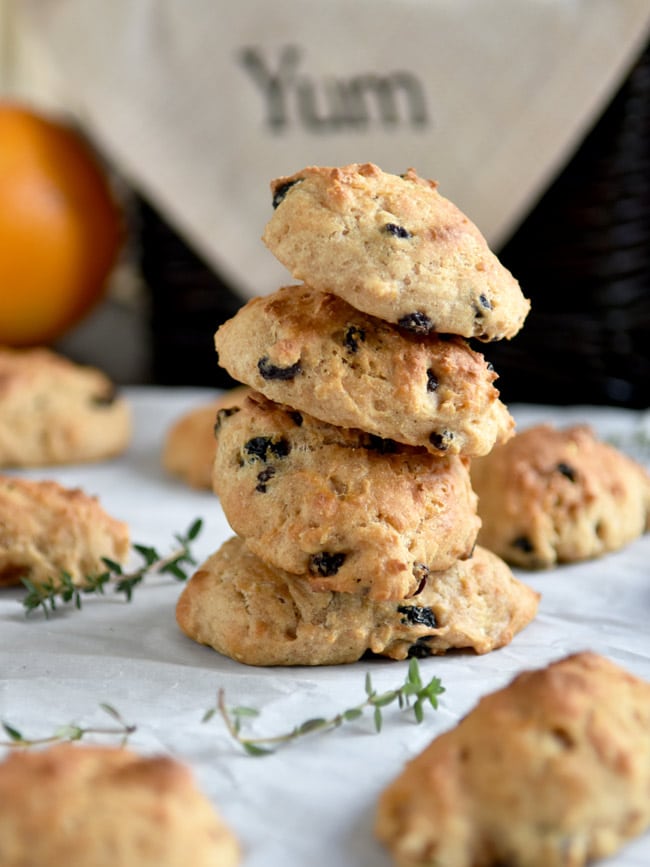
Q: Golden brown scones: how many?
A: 10